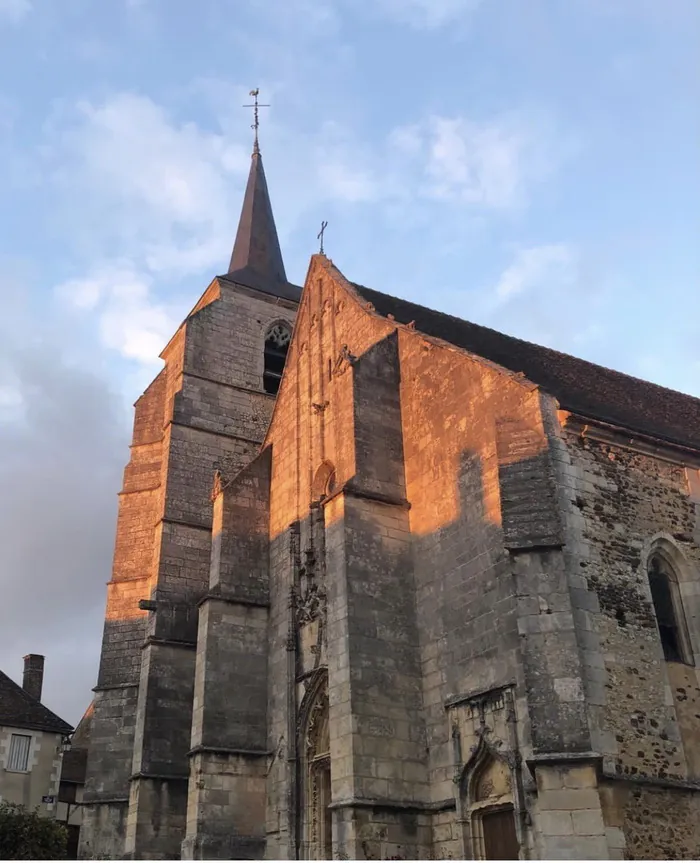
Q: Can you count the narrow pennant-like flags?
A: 0